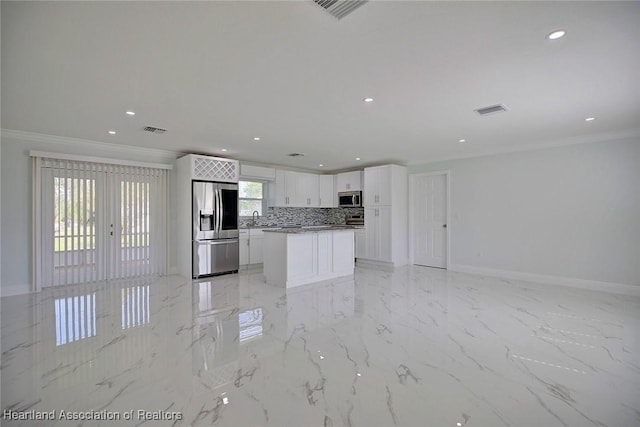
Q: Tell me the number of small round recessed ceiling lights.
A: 10